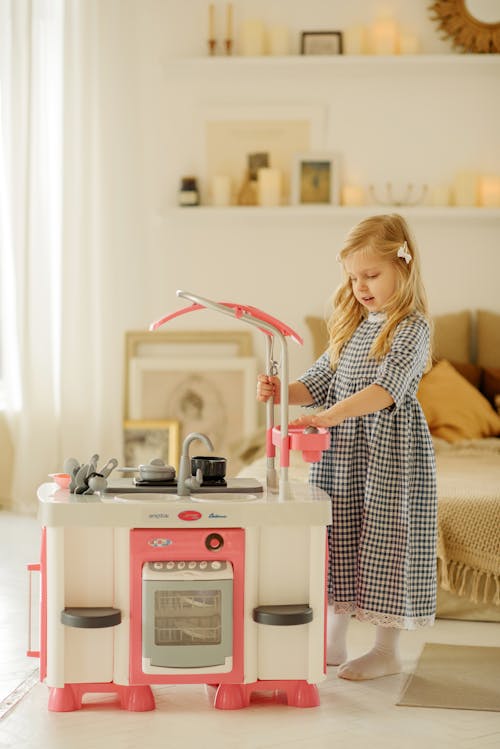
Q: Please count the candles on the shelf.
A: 13